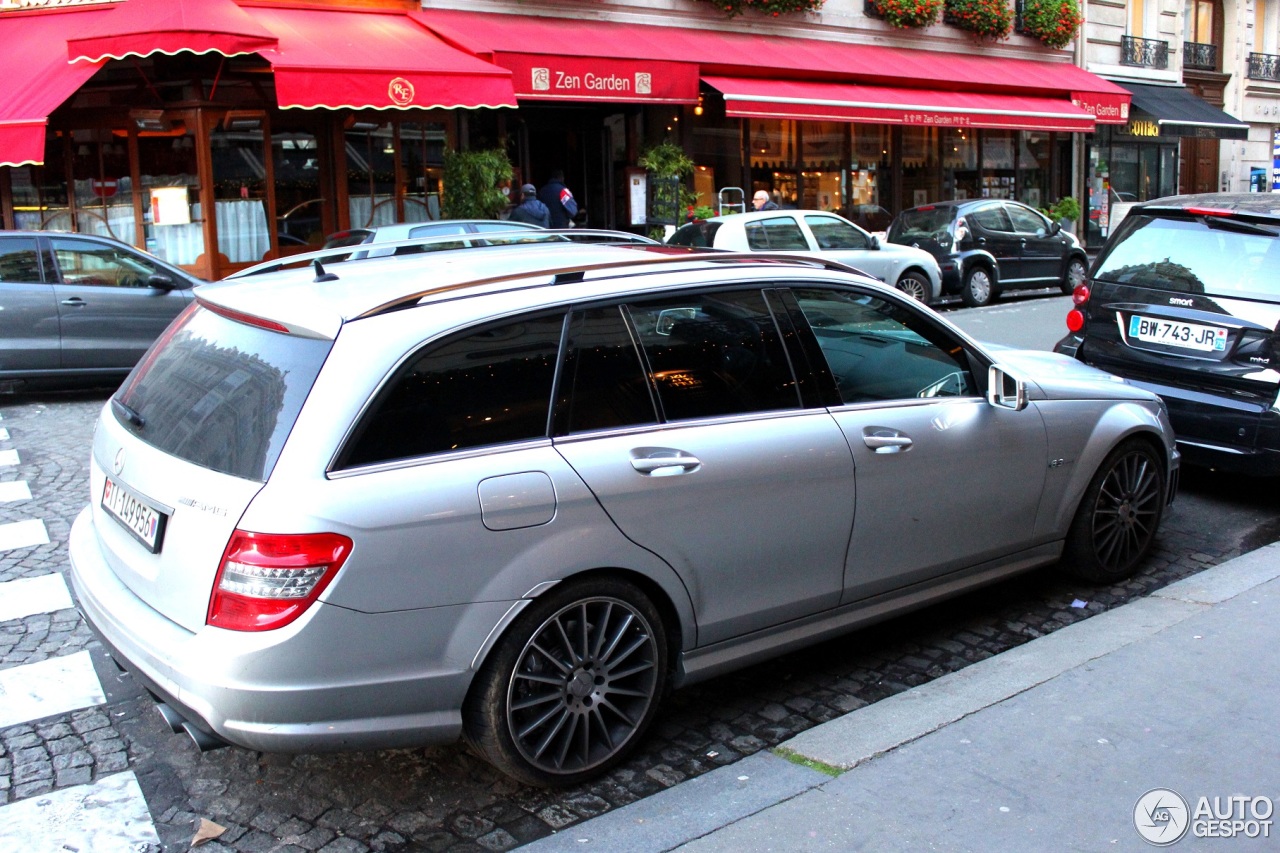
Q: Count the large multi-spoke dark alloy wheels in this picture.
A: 2